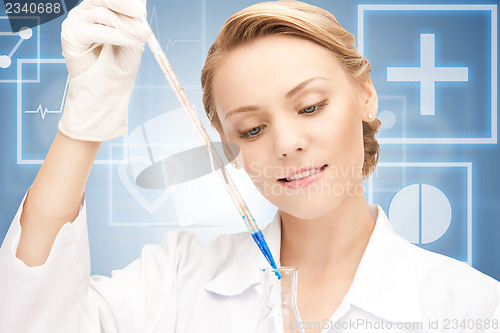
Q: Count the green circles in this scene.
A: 0